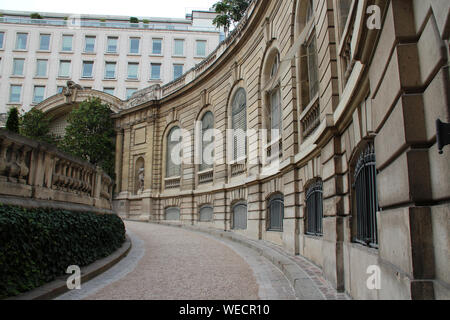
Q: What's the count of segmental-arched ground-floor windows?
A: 6